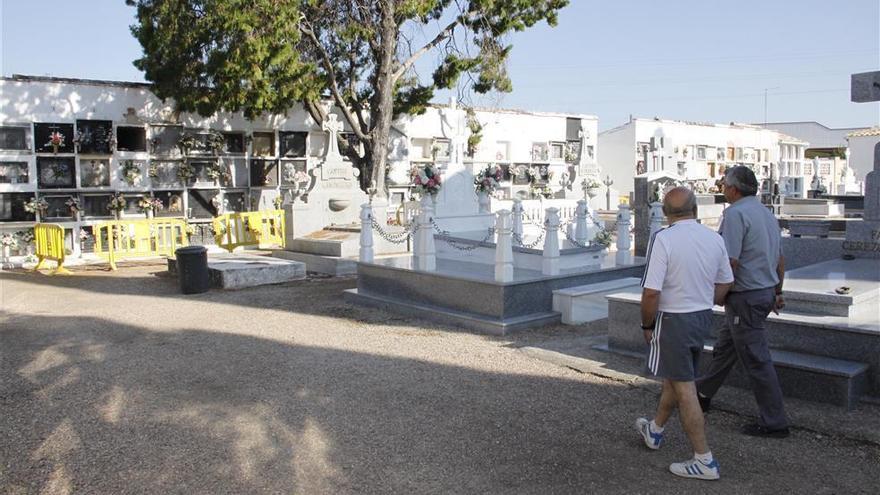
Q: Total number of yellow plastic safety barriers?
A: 3